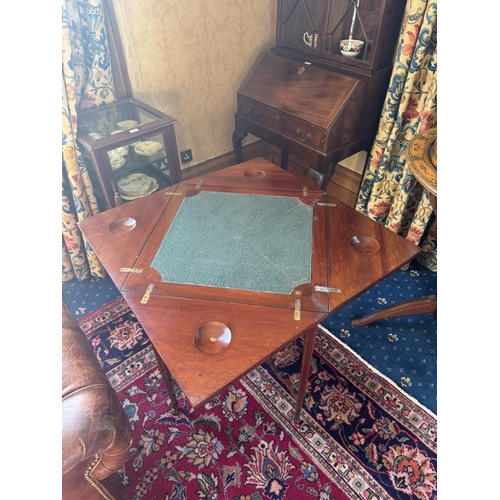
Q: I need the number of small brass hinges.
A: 8